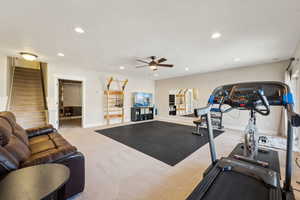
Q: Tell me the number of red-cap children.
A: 0